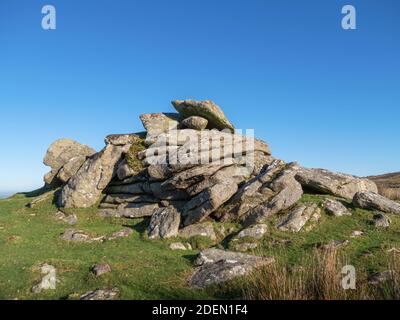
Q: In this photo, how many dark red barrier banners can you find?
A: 0